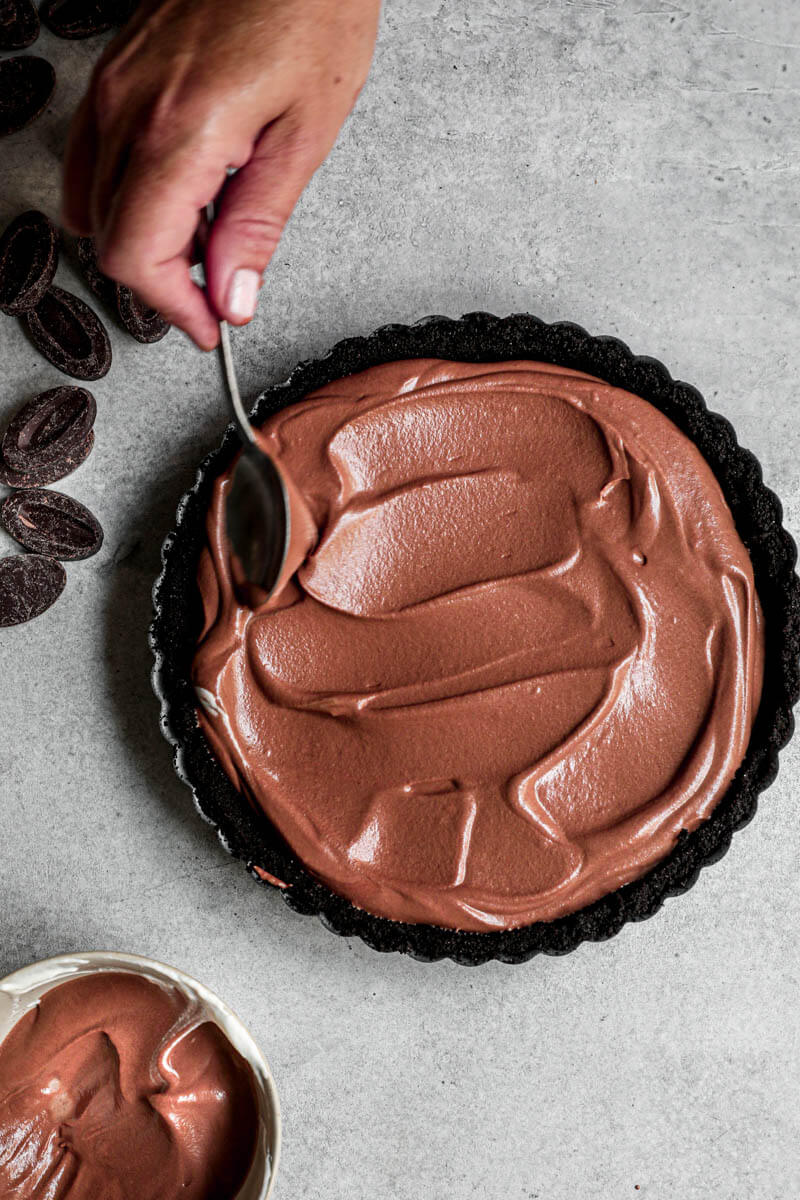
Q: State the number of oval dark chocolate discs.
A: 11